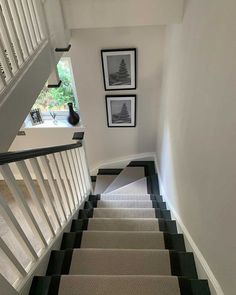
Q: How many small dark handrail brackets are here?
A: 2